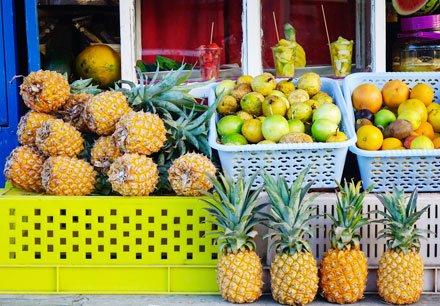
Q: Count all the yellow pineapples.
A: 15